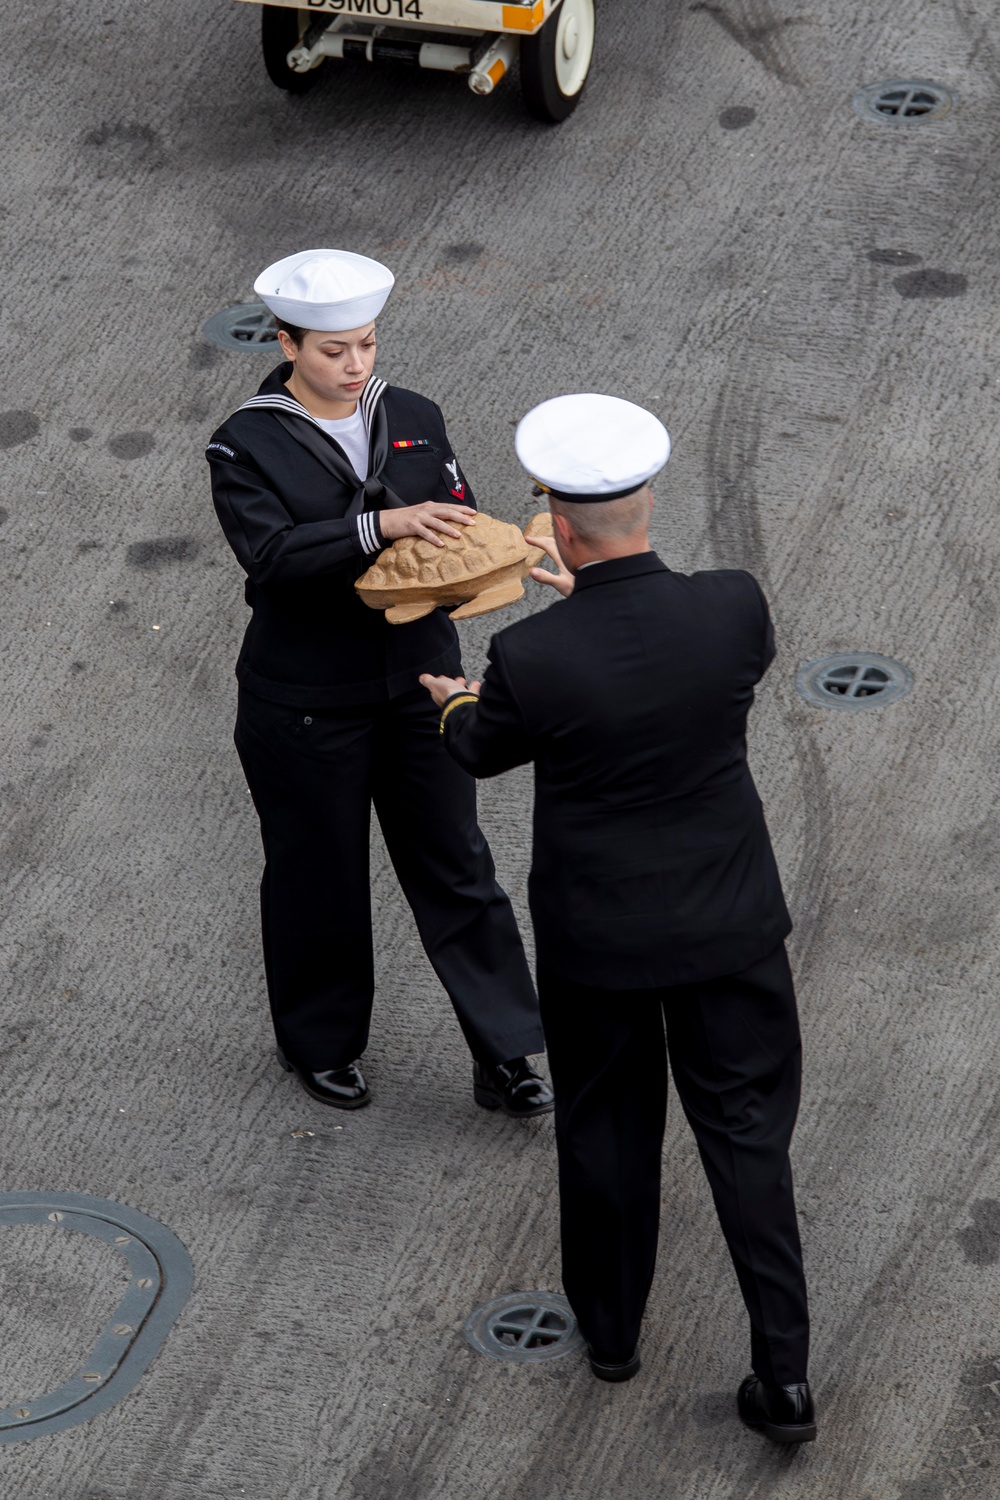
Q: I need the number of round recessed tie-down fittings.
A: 4